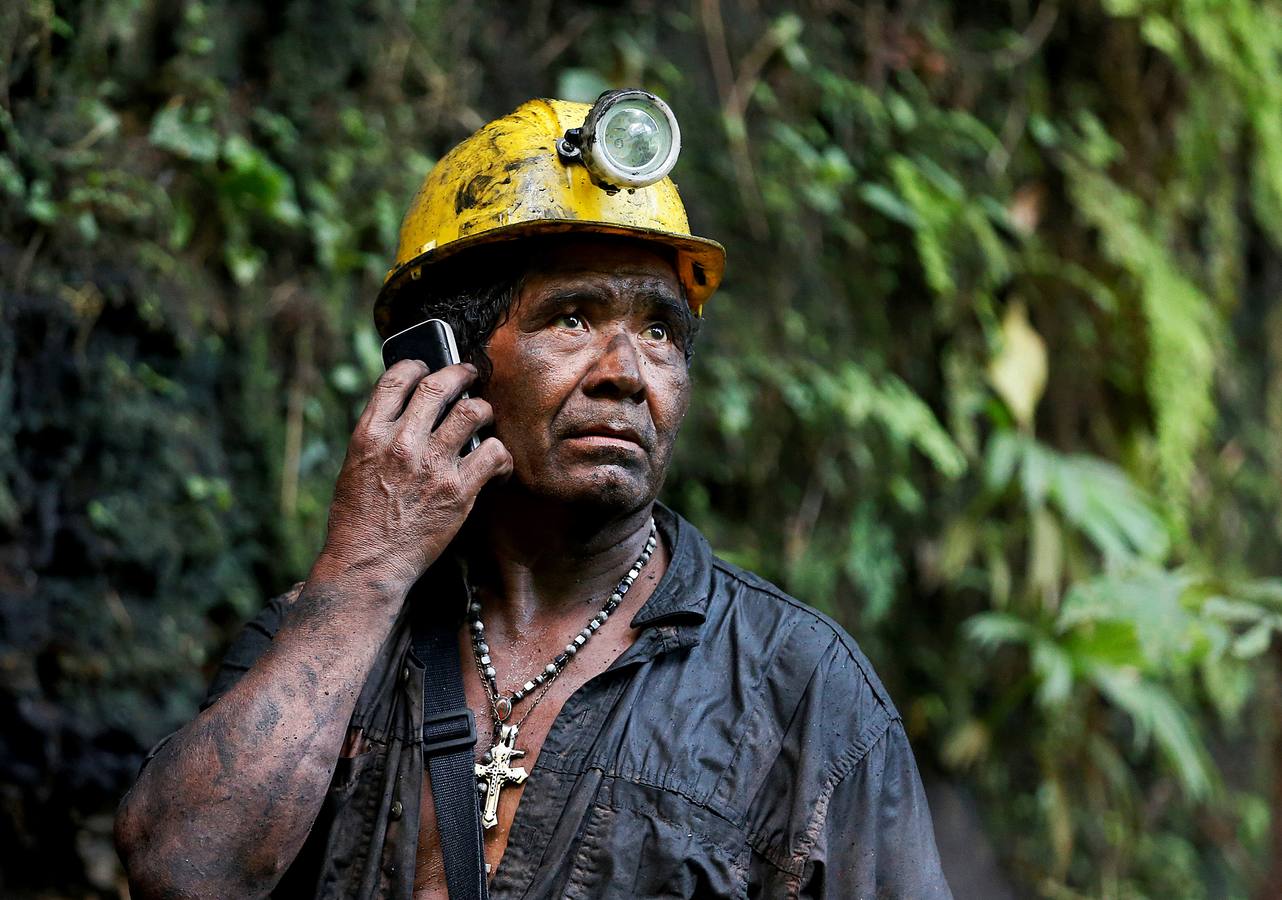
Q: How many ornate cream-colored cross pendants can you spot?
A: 1